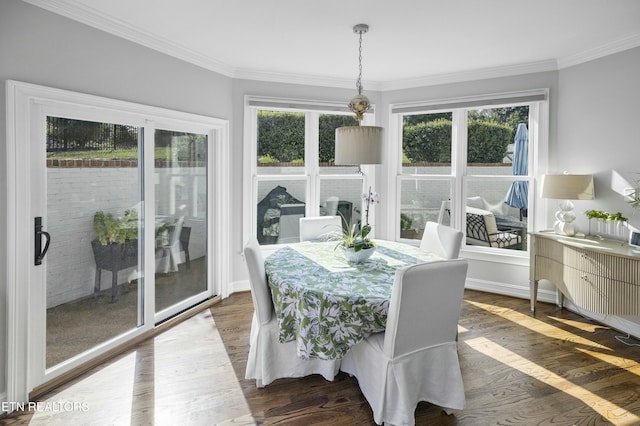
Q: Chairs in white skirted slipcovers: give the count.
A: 4